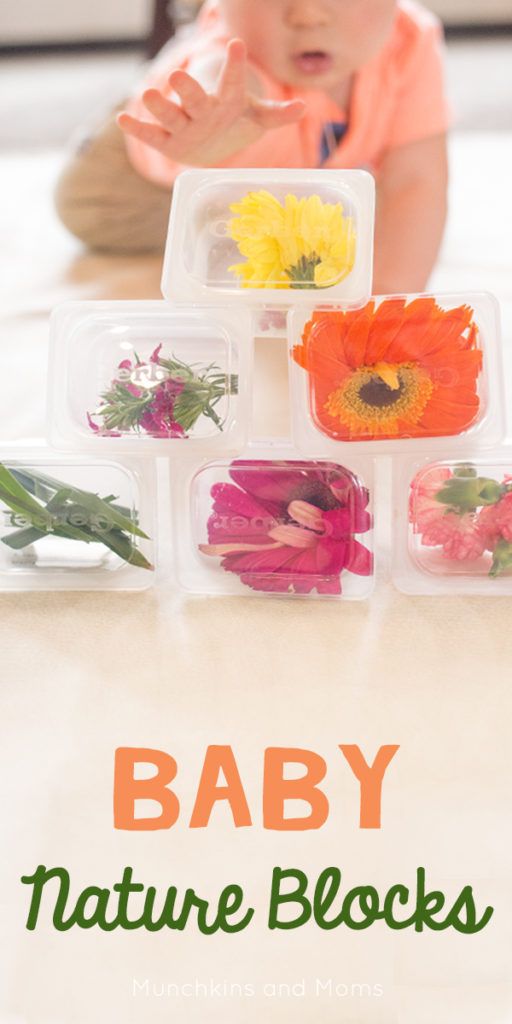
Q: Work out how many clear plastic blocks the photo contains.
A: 6